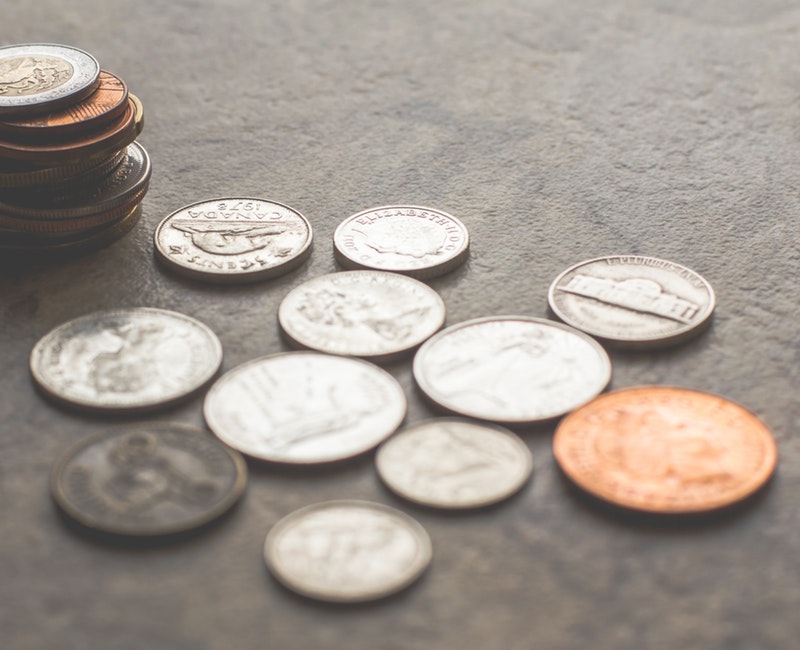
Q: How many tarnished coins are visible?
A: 1